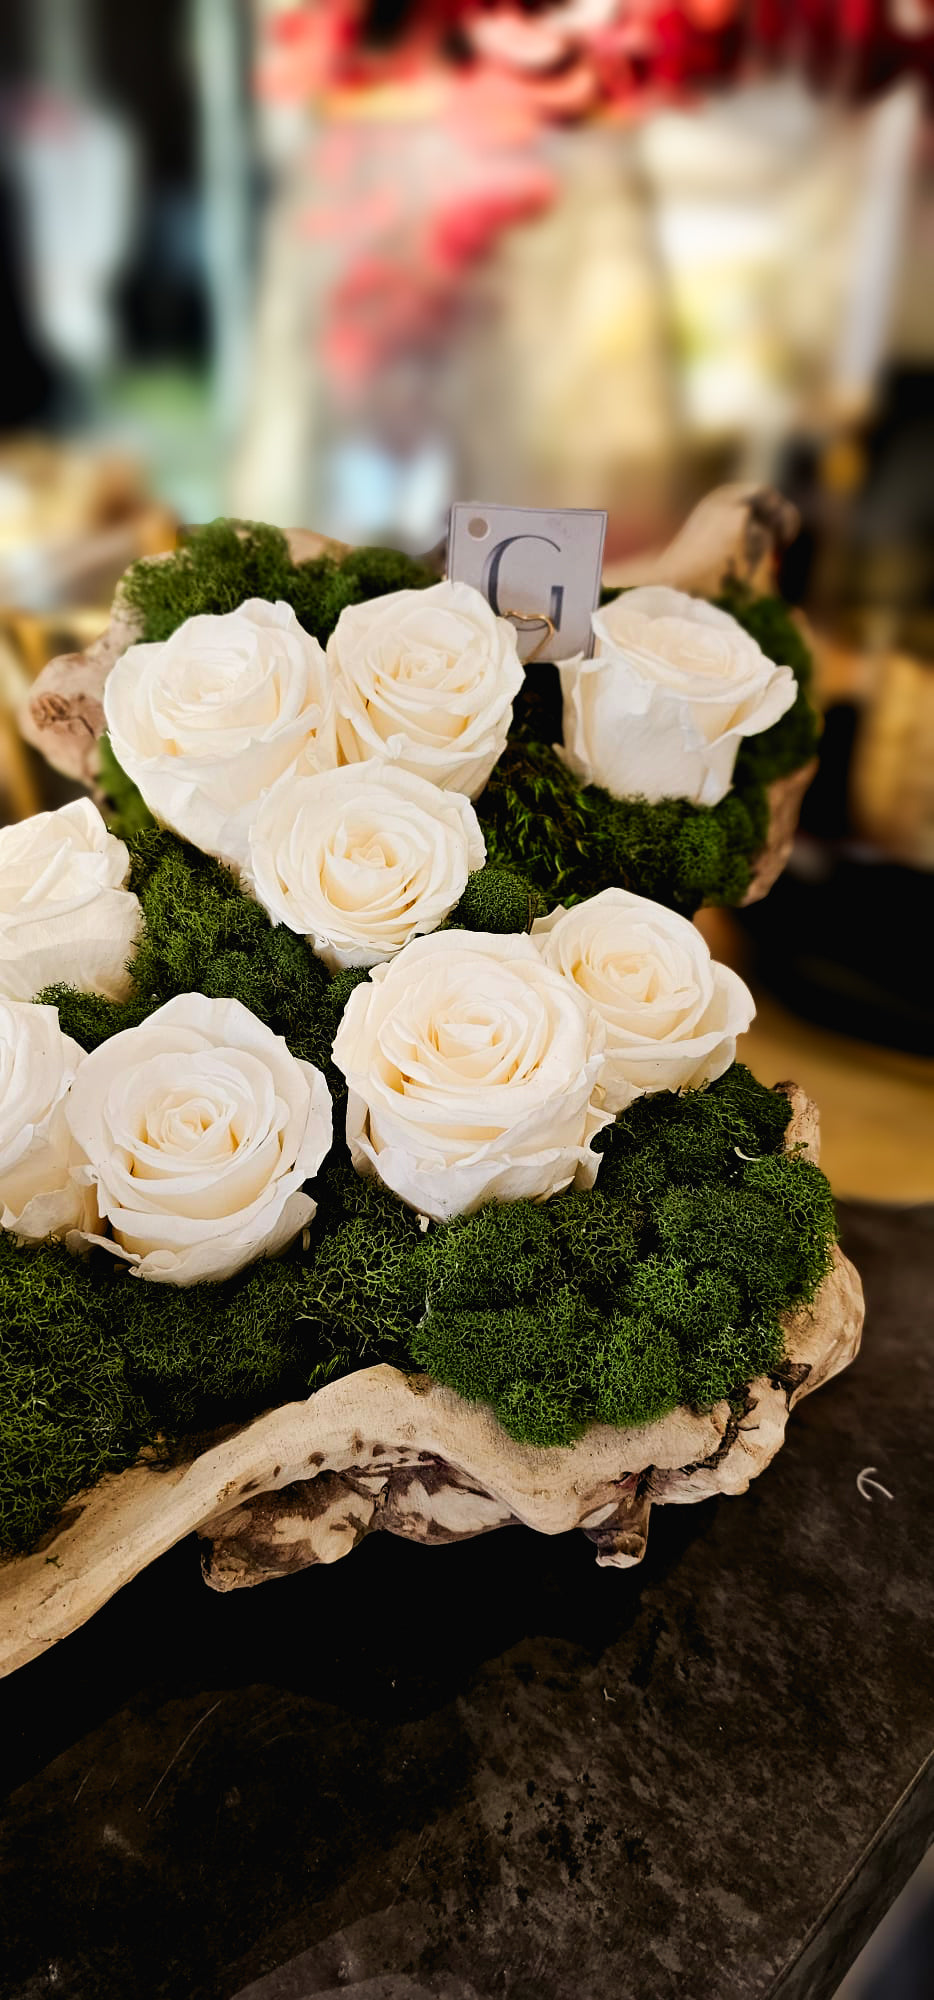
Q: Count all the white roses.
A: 9